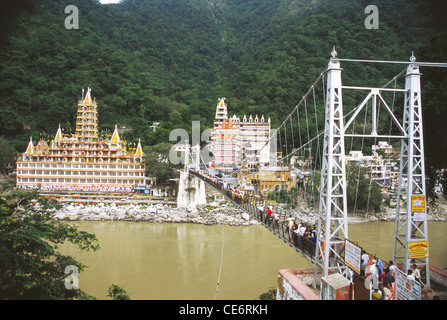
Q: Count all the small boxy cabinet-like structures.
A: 1